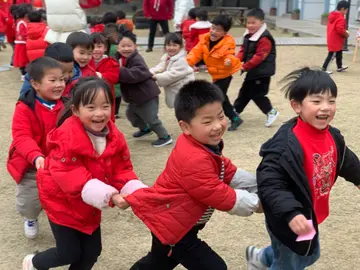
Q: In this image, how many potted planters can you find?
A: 3